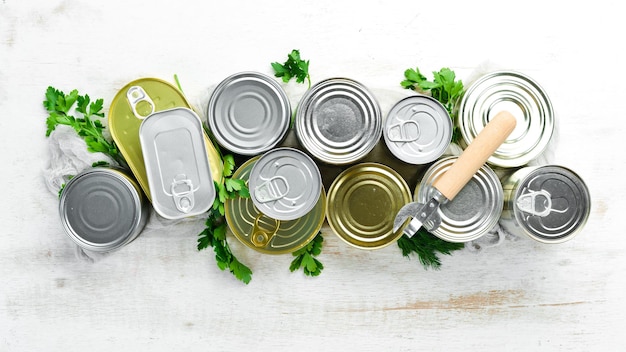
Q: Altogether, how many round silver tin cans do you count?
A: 8